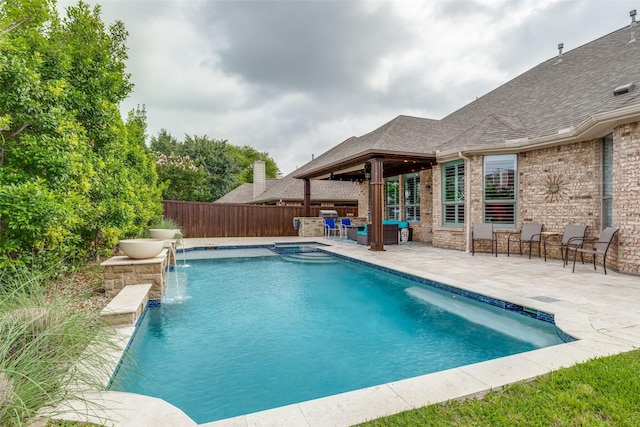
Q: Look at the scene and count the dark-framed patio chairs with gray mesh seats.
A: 4